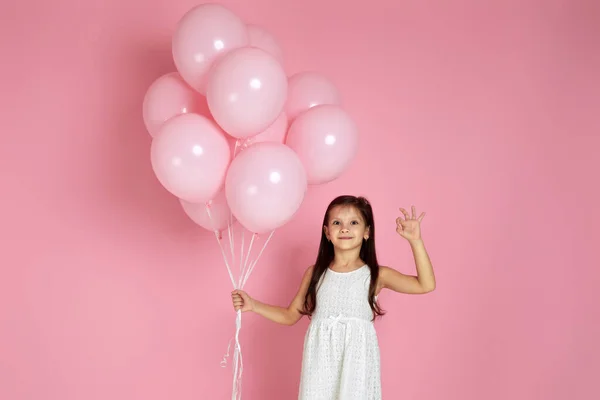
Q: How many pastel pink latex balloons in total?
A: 10